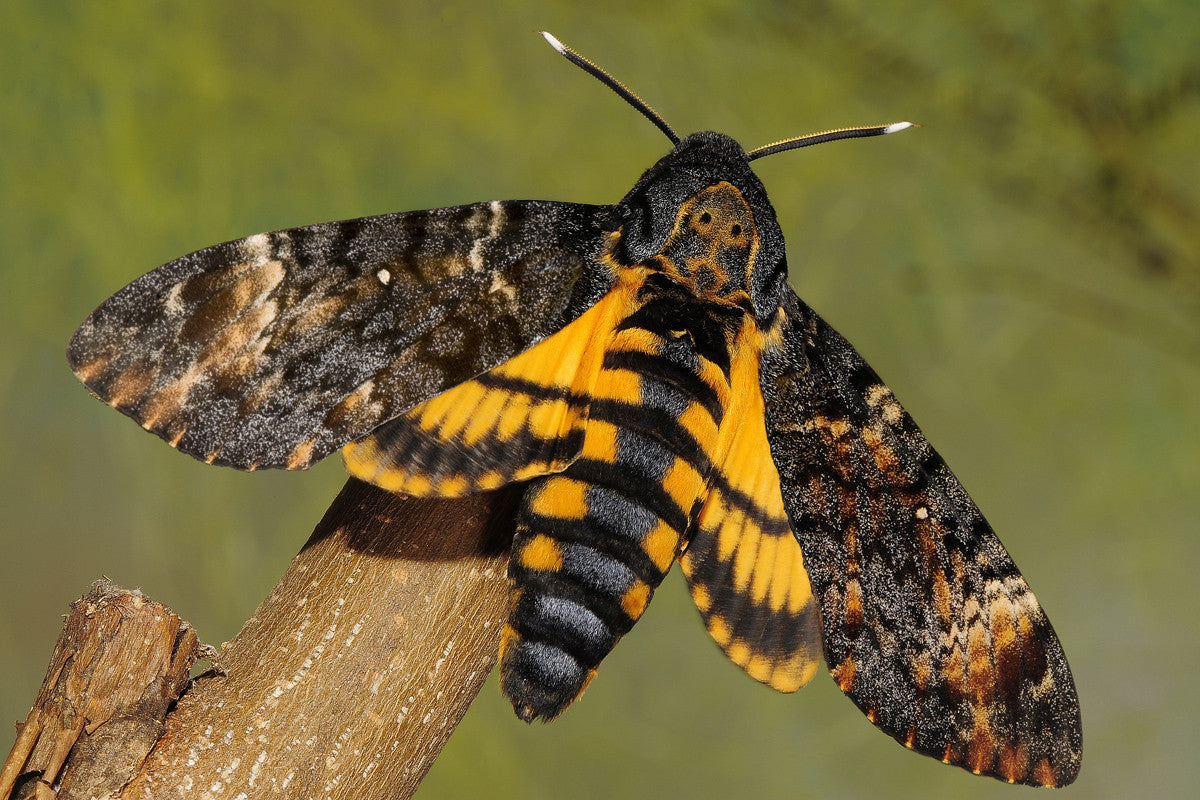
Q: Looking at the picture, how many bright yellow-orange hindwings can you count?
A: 2